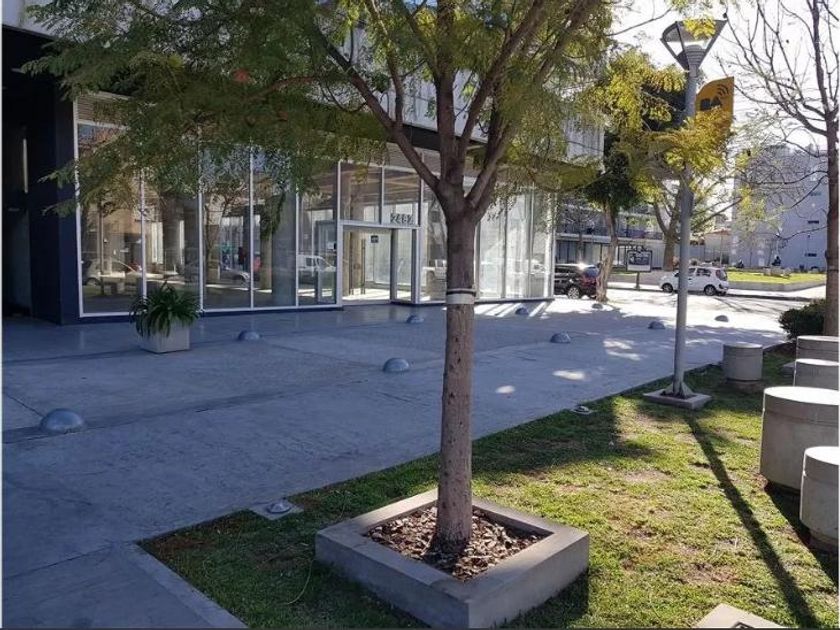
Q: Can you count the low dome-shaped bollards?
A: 9